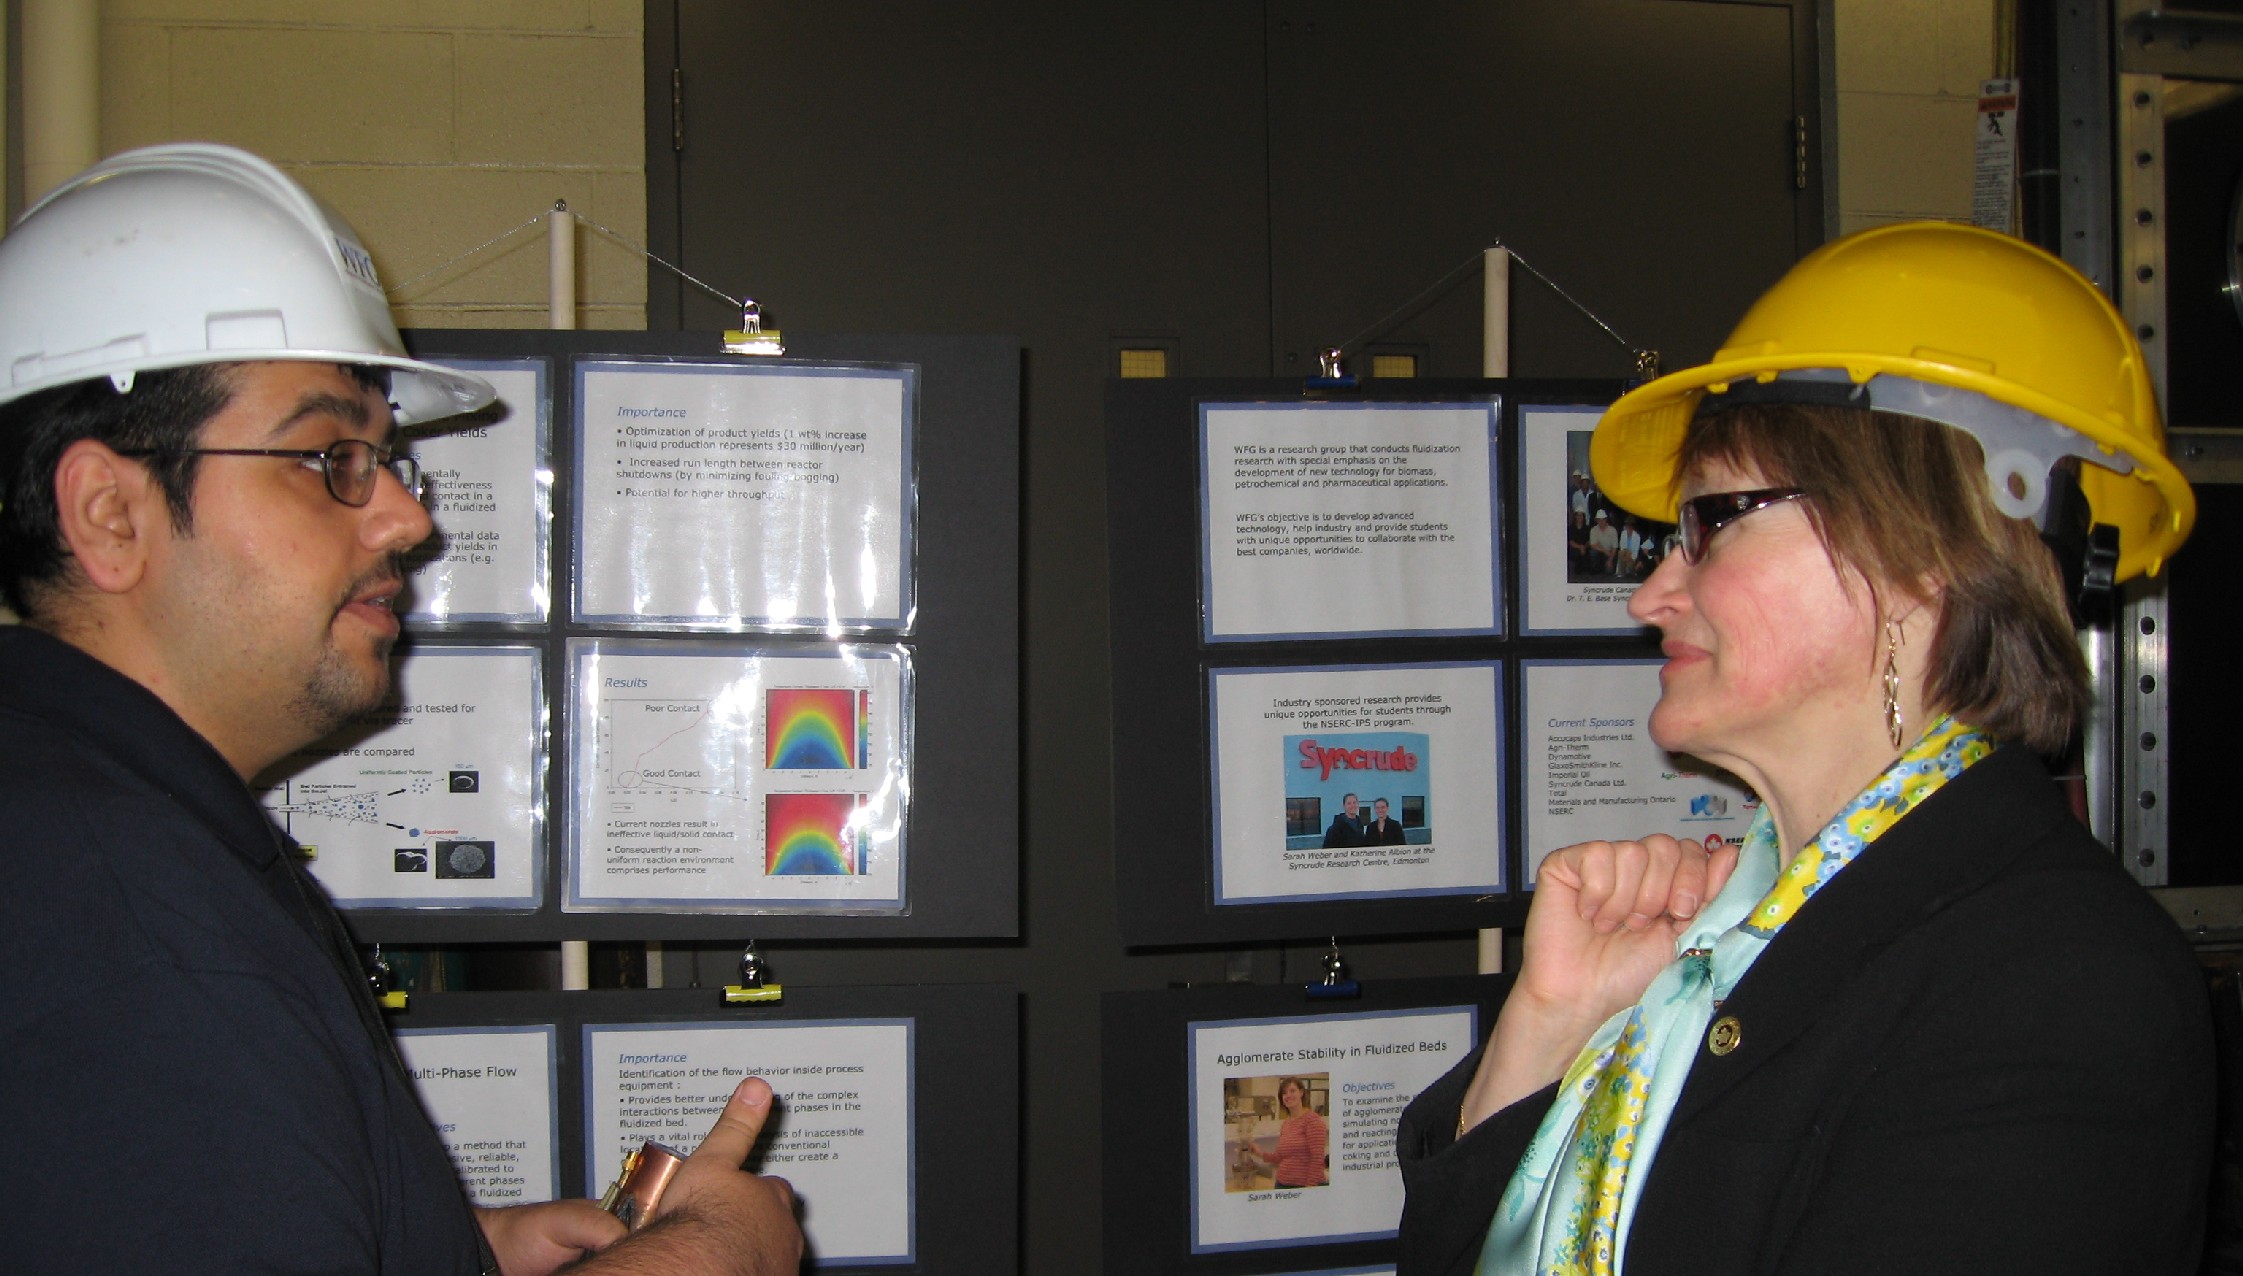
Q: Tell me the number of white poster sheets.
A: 11